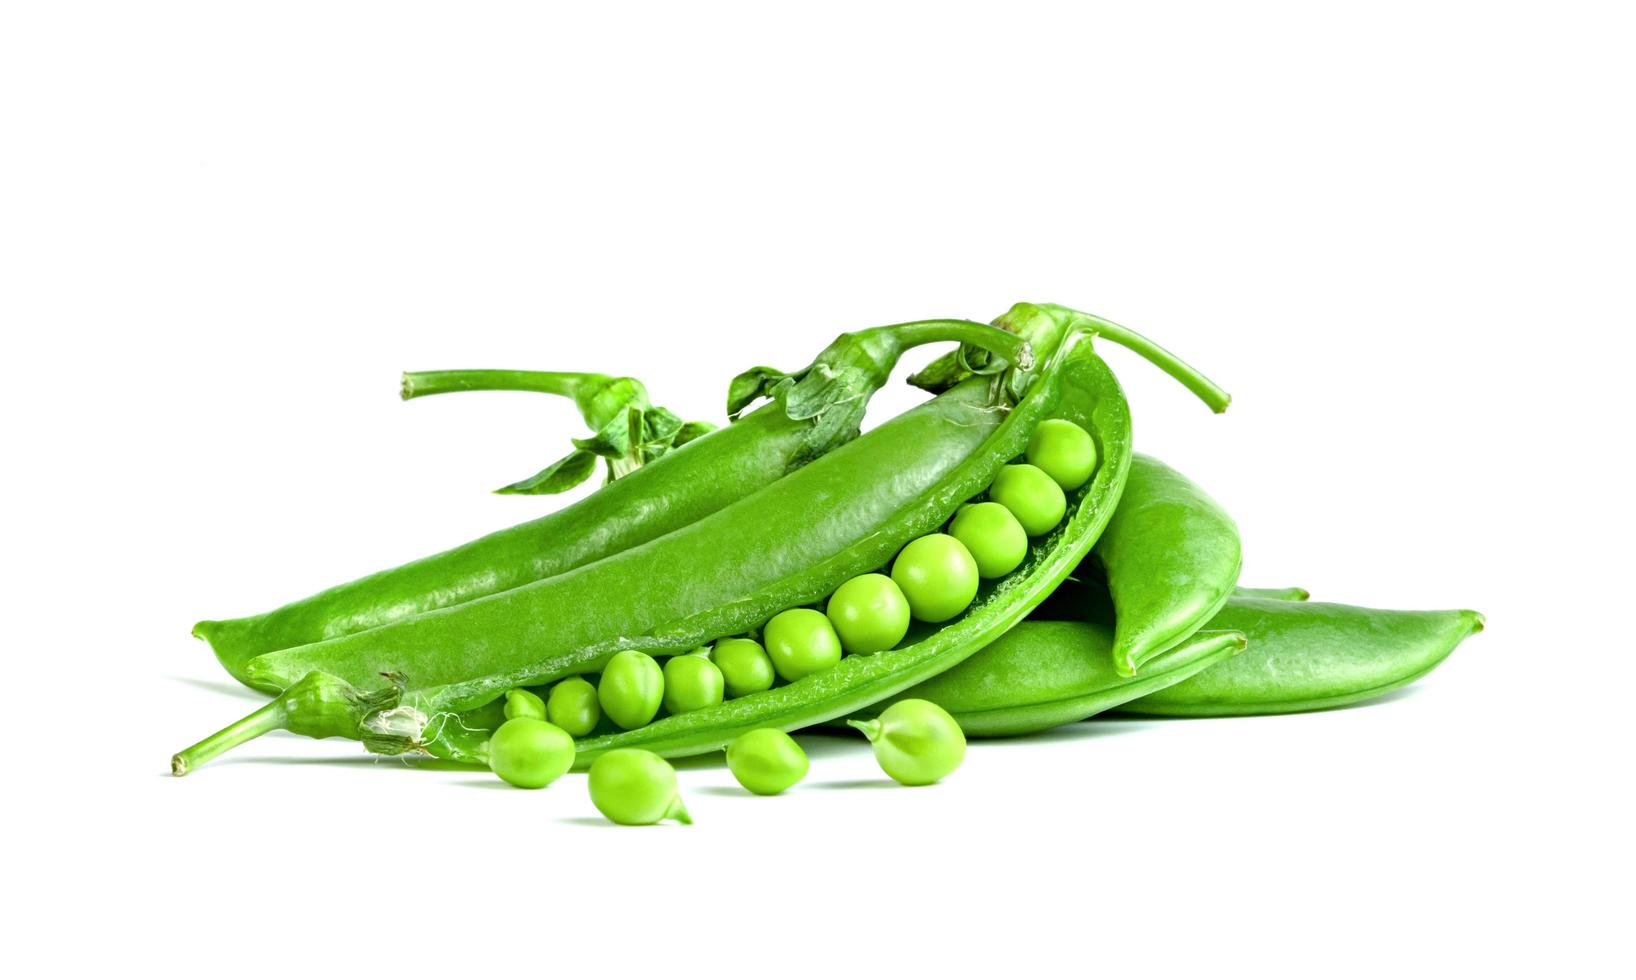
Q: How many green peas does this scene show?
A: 15